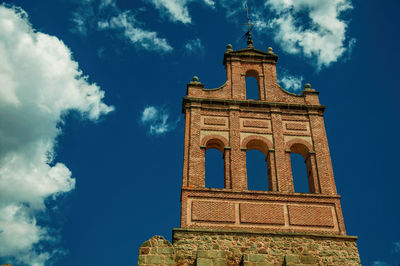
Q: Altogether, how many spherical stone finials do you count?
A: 4